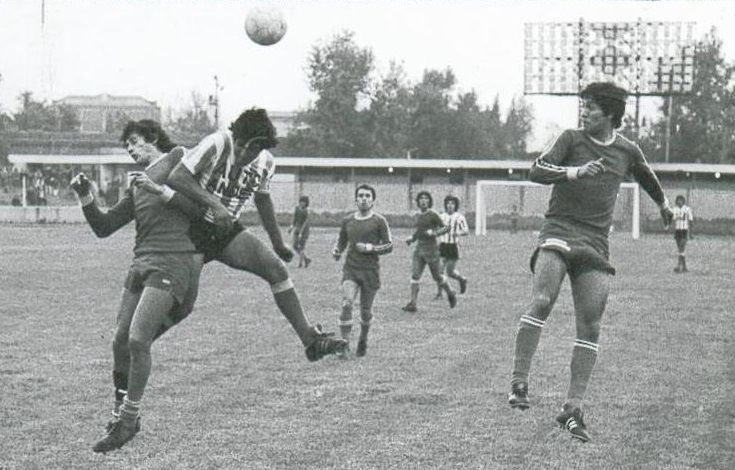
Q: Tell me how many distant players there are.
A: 5